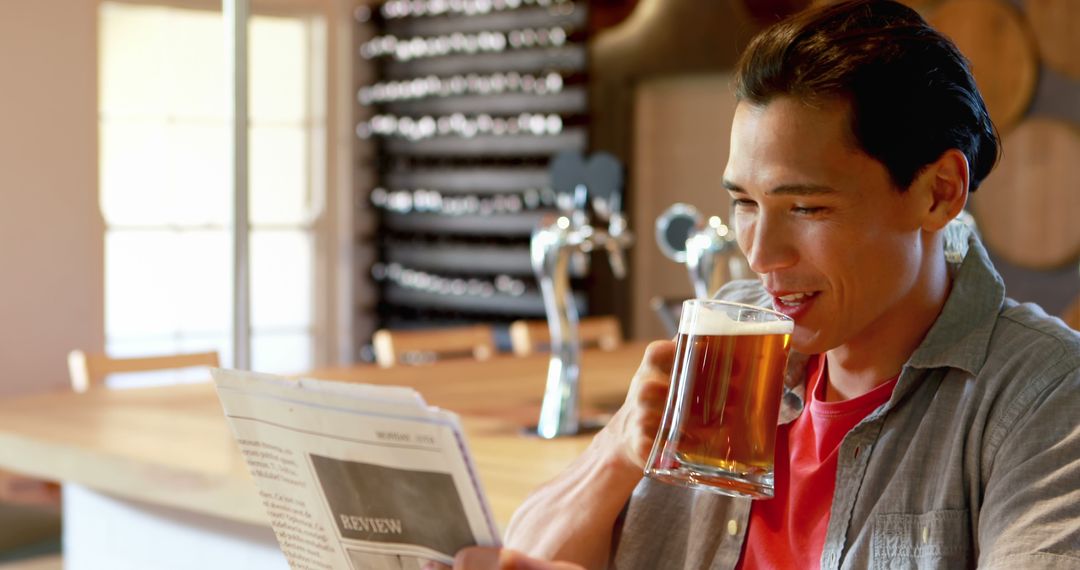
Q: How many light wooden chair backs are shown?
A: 3